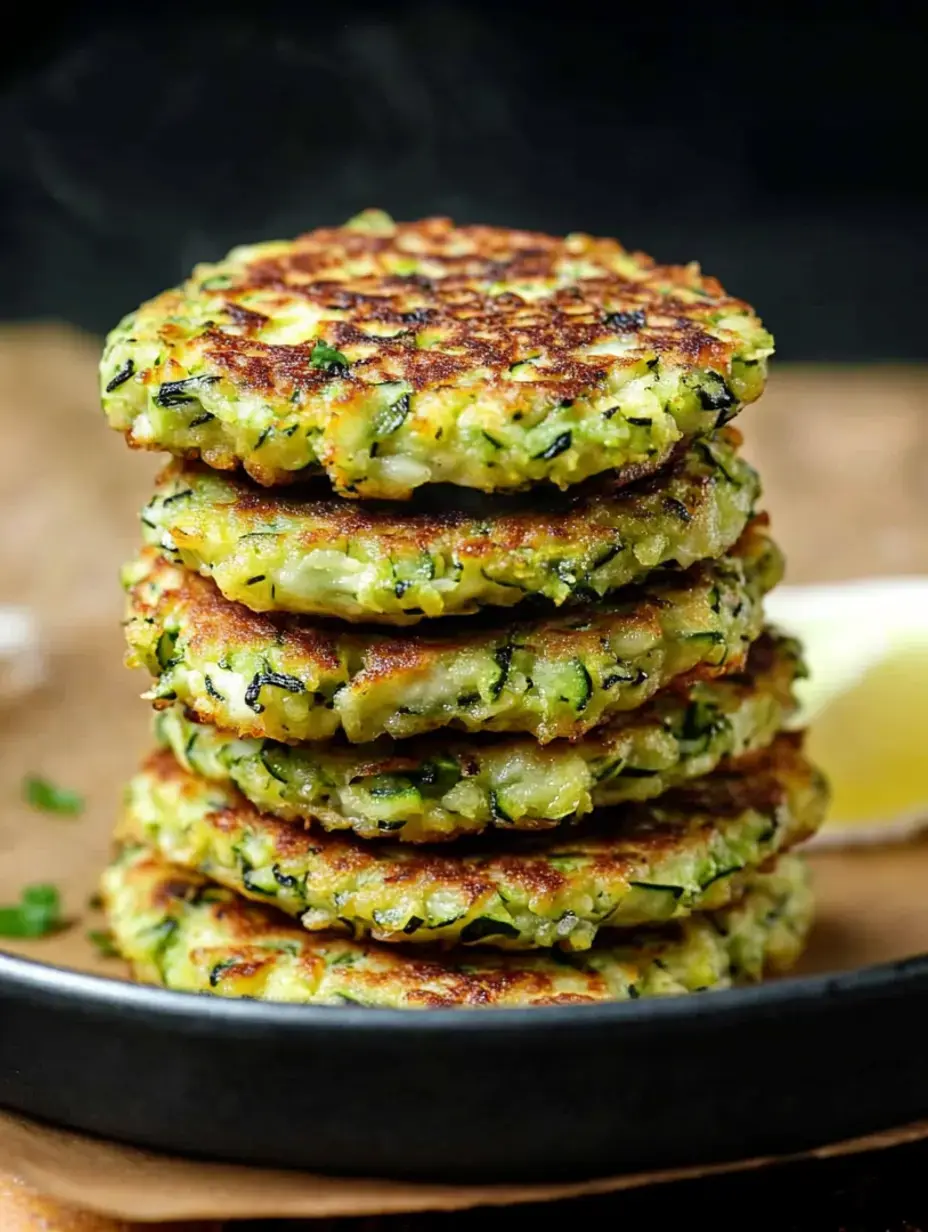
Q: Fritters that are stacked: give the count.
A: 6